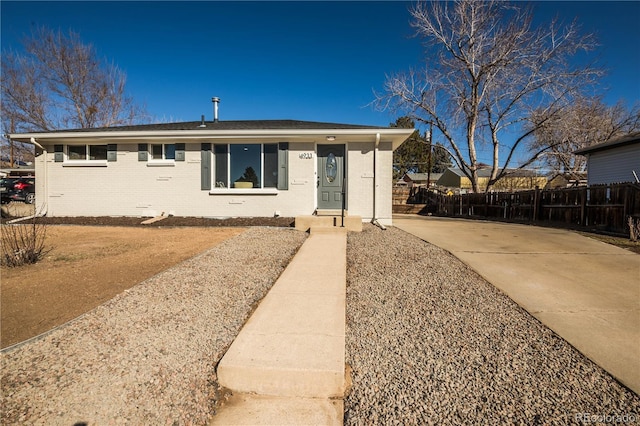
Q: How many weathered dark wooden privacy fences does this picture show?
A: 1